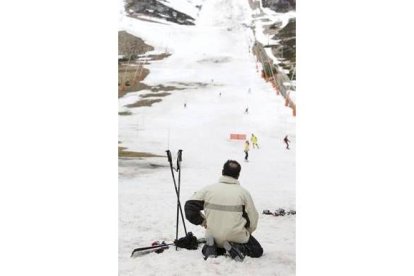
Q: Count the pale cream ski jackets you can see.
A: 1